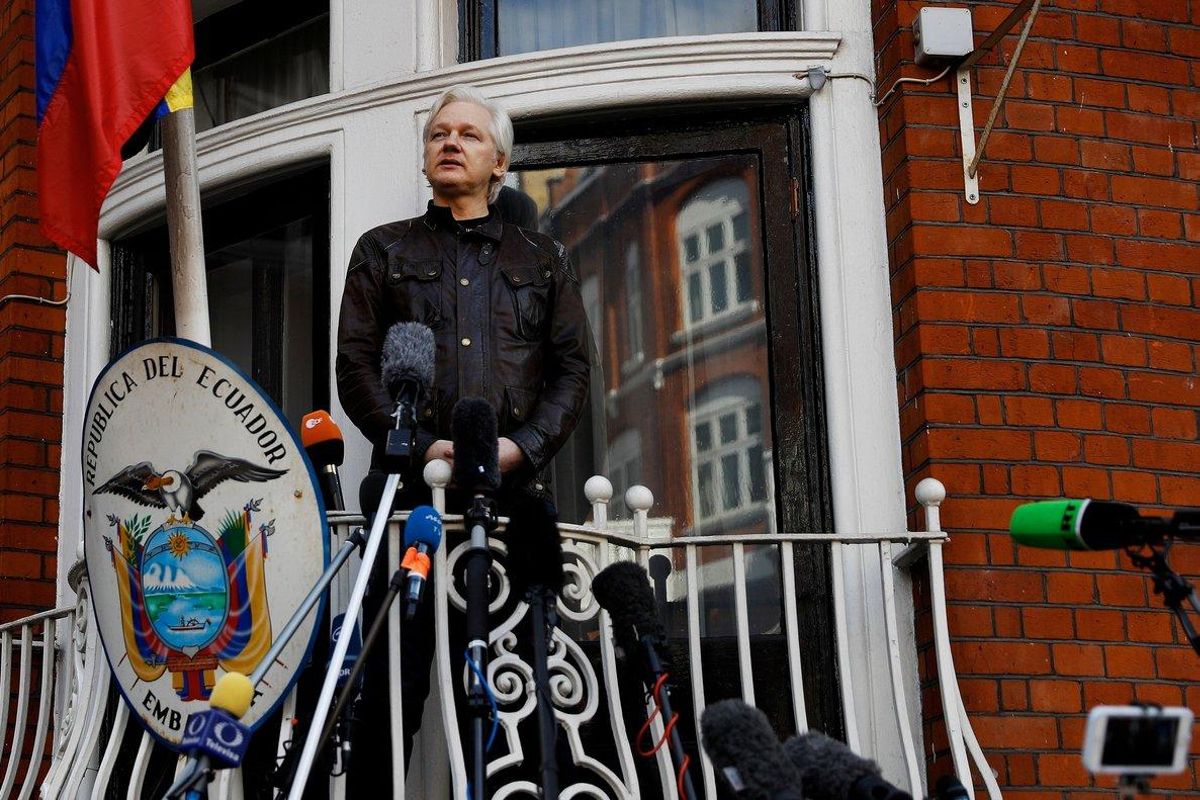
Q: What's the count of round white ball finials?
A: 4